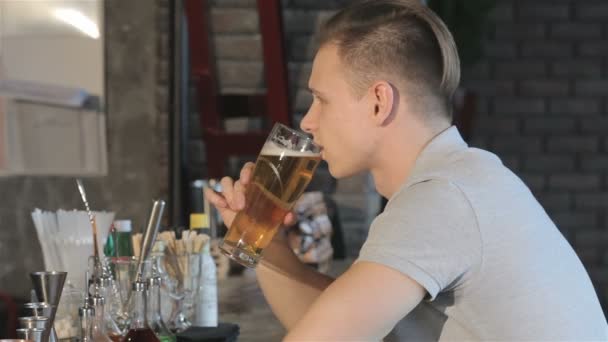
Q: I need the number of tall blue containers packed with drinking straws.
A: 0